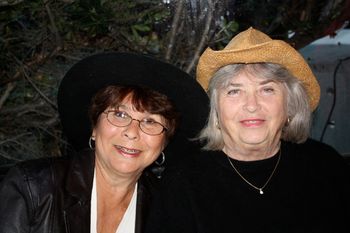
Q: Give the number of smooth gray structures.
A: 1